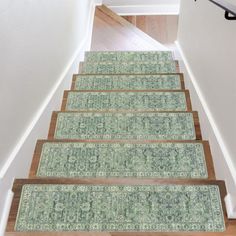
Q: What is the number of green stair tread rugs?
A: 7